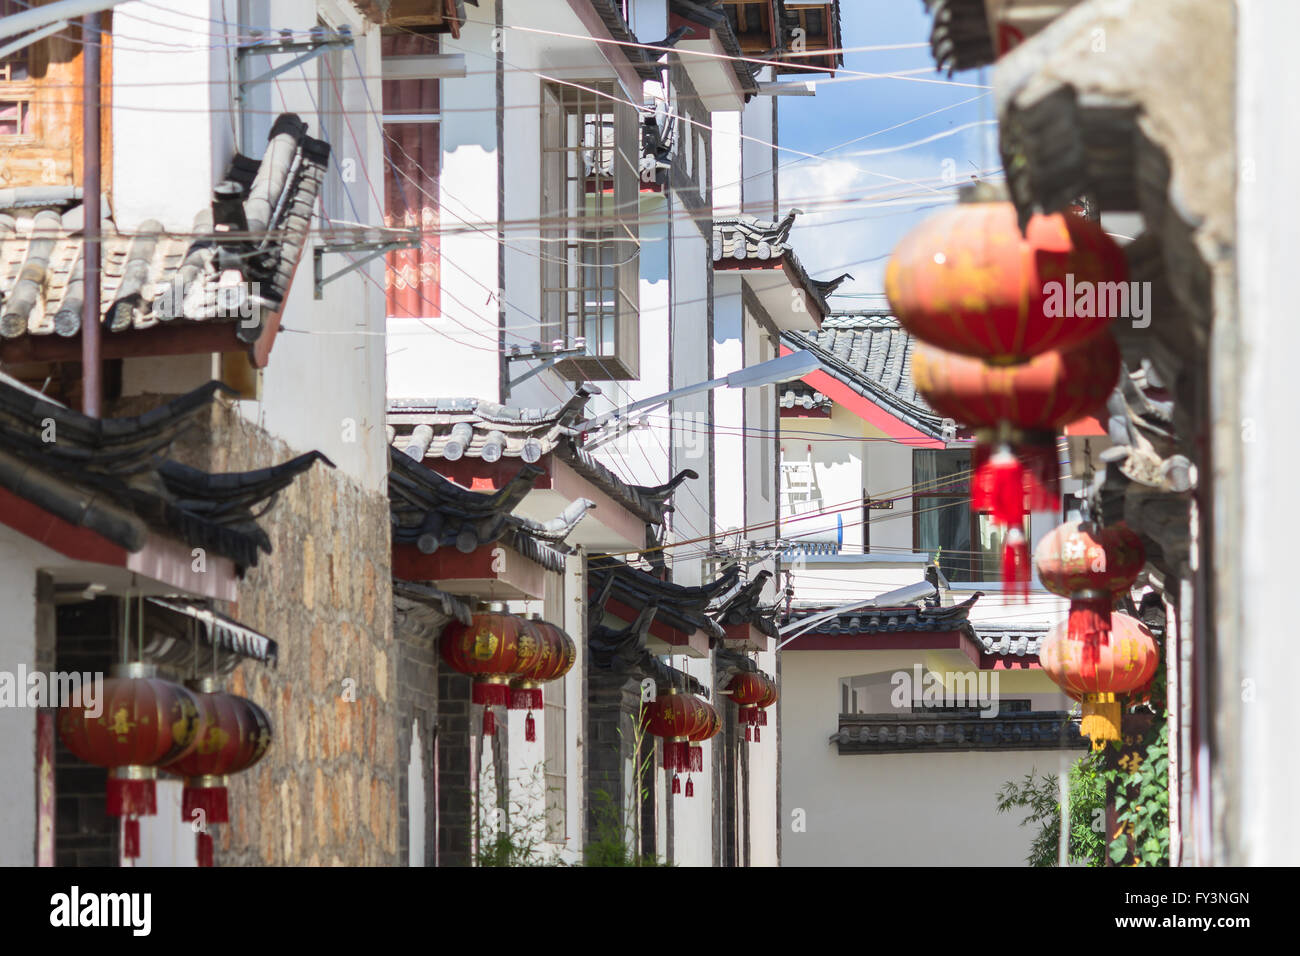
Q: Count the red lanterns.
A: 12